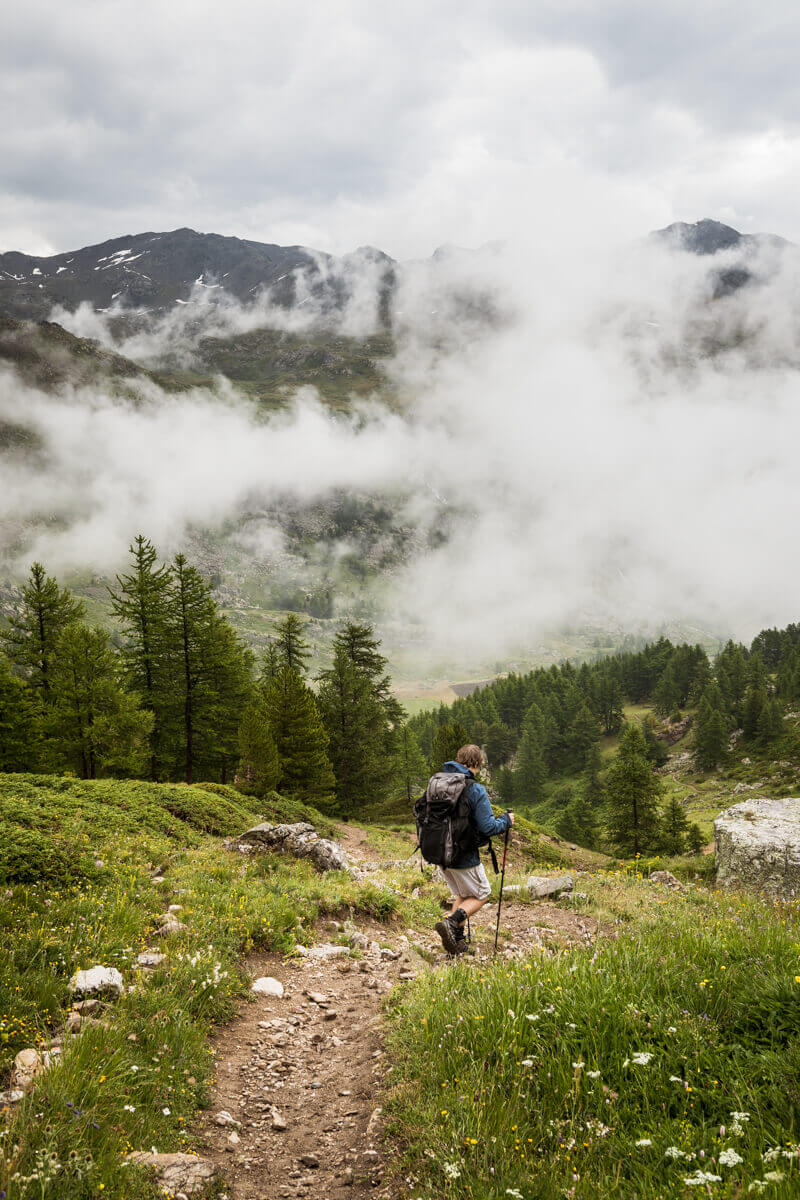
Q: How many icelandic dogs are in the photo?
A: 0